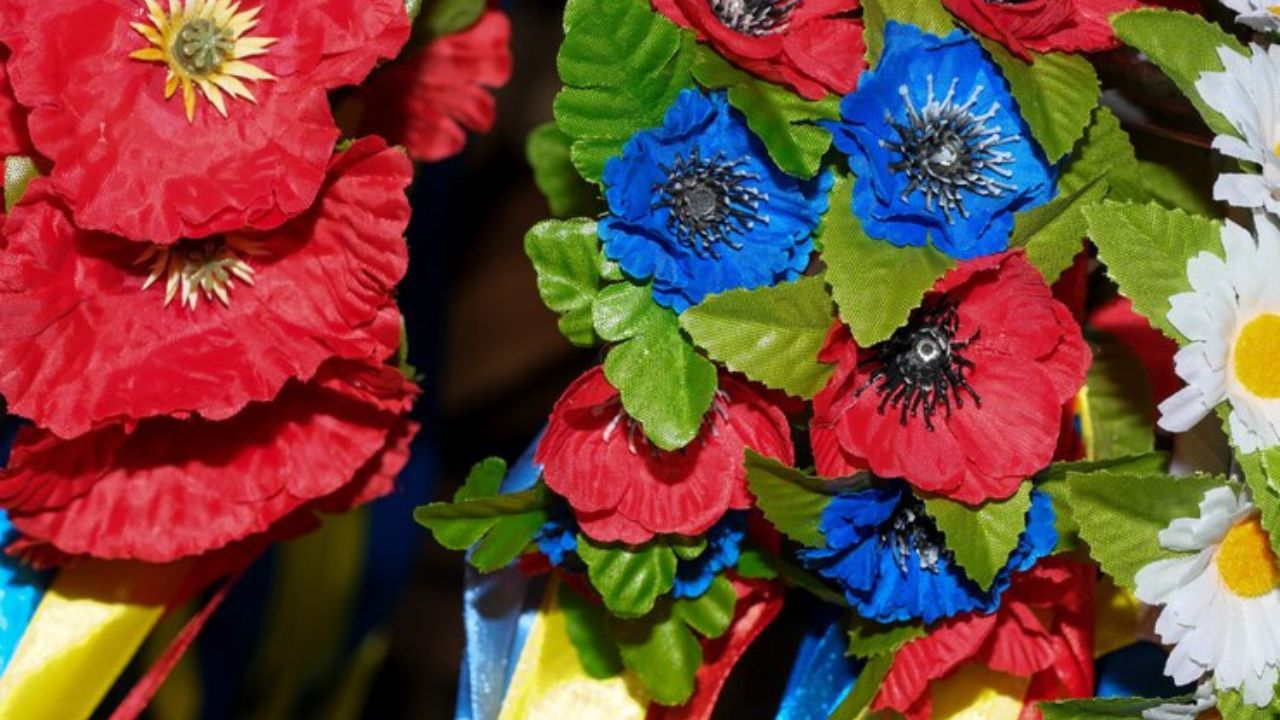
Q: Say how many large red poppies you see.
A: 3